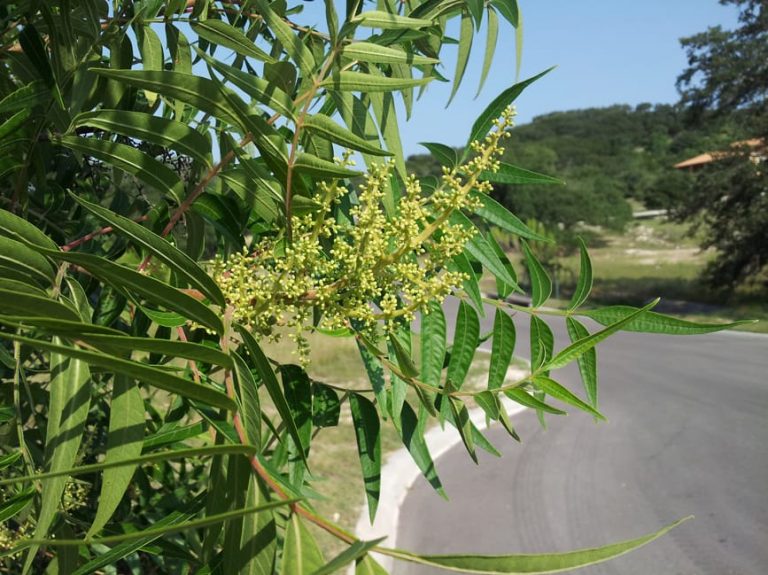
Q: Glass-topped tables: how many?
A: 0